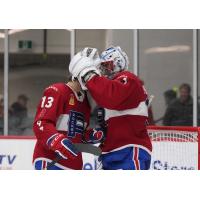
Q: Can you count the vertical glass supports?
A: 4